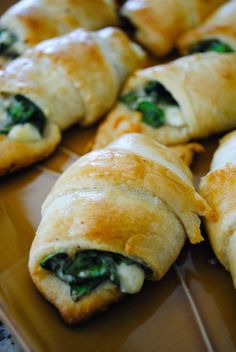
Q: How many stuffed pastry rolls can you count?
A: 7